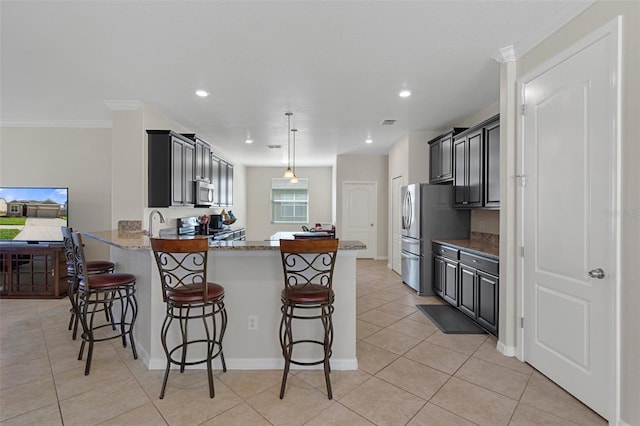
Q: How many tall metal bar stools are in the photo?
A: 4